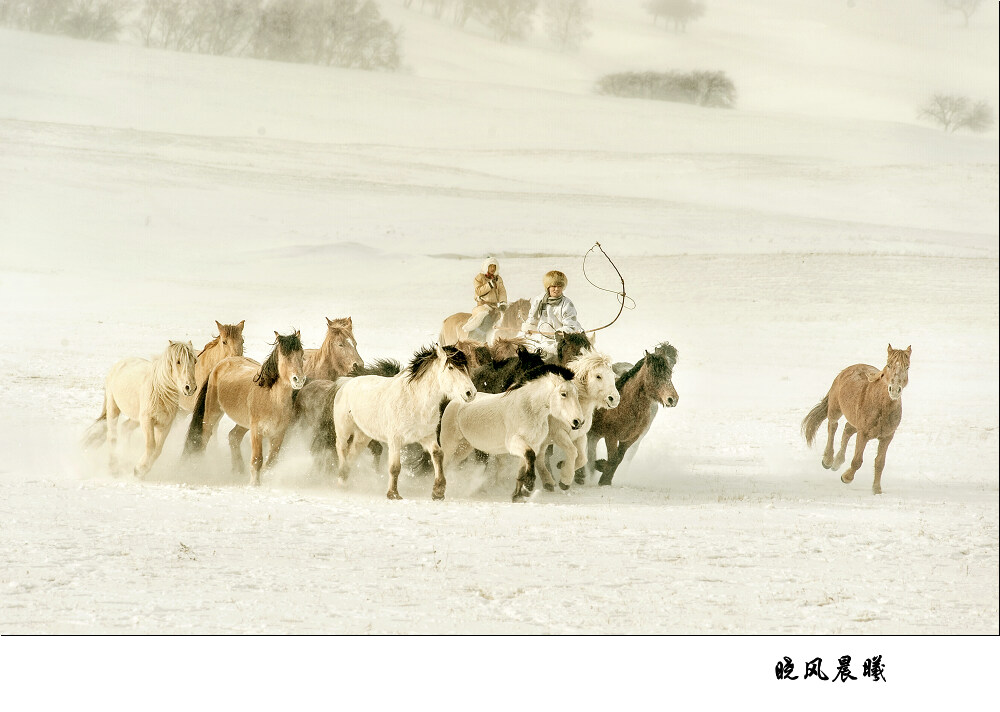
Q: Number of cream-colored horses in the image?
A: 4